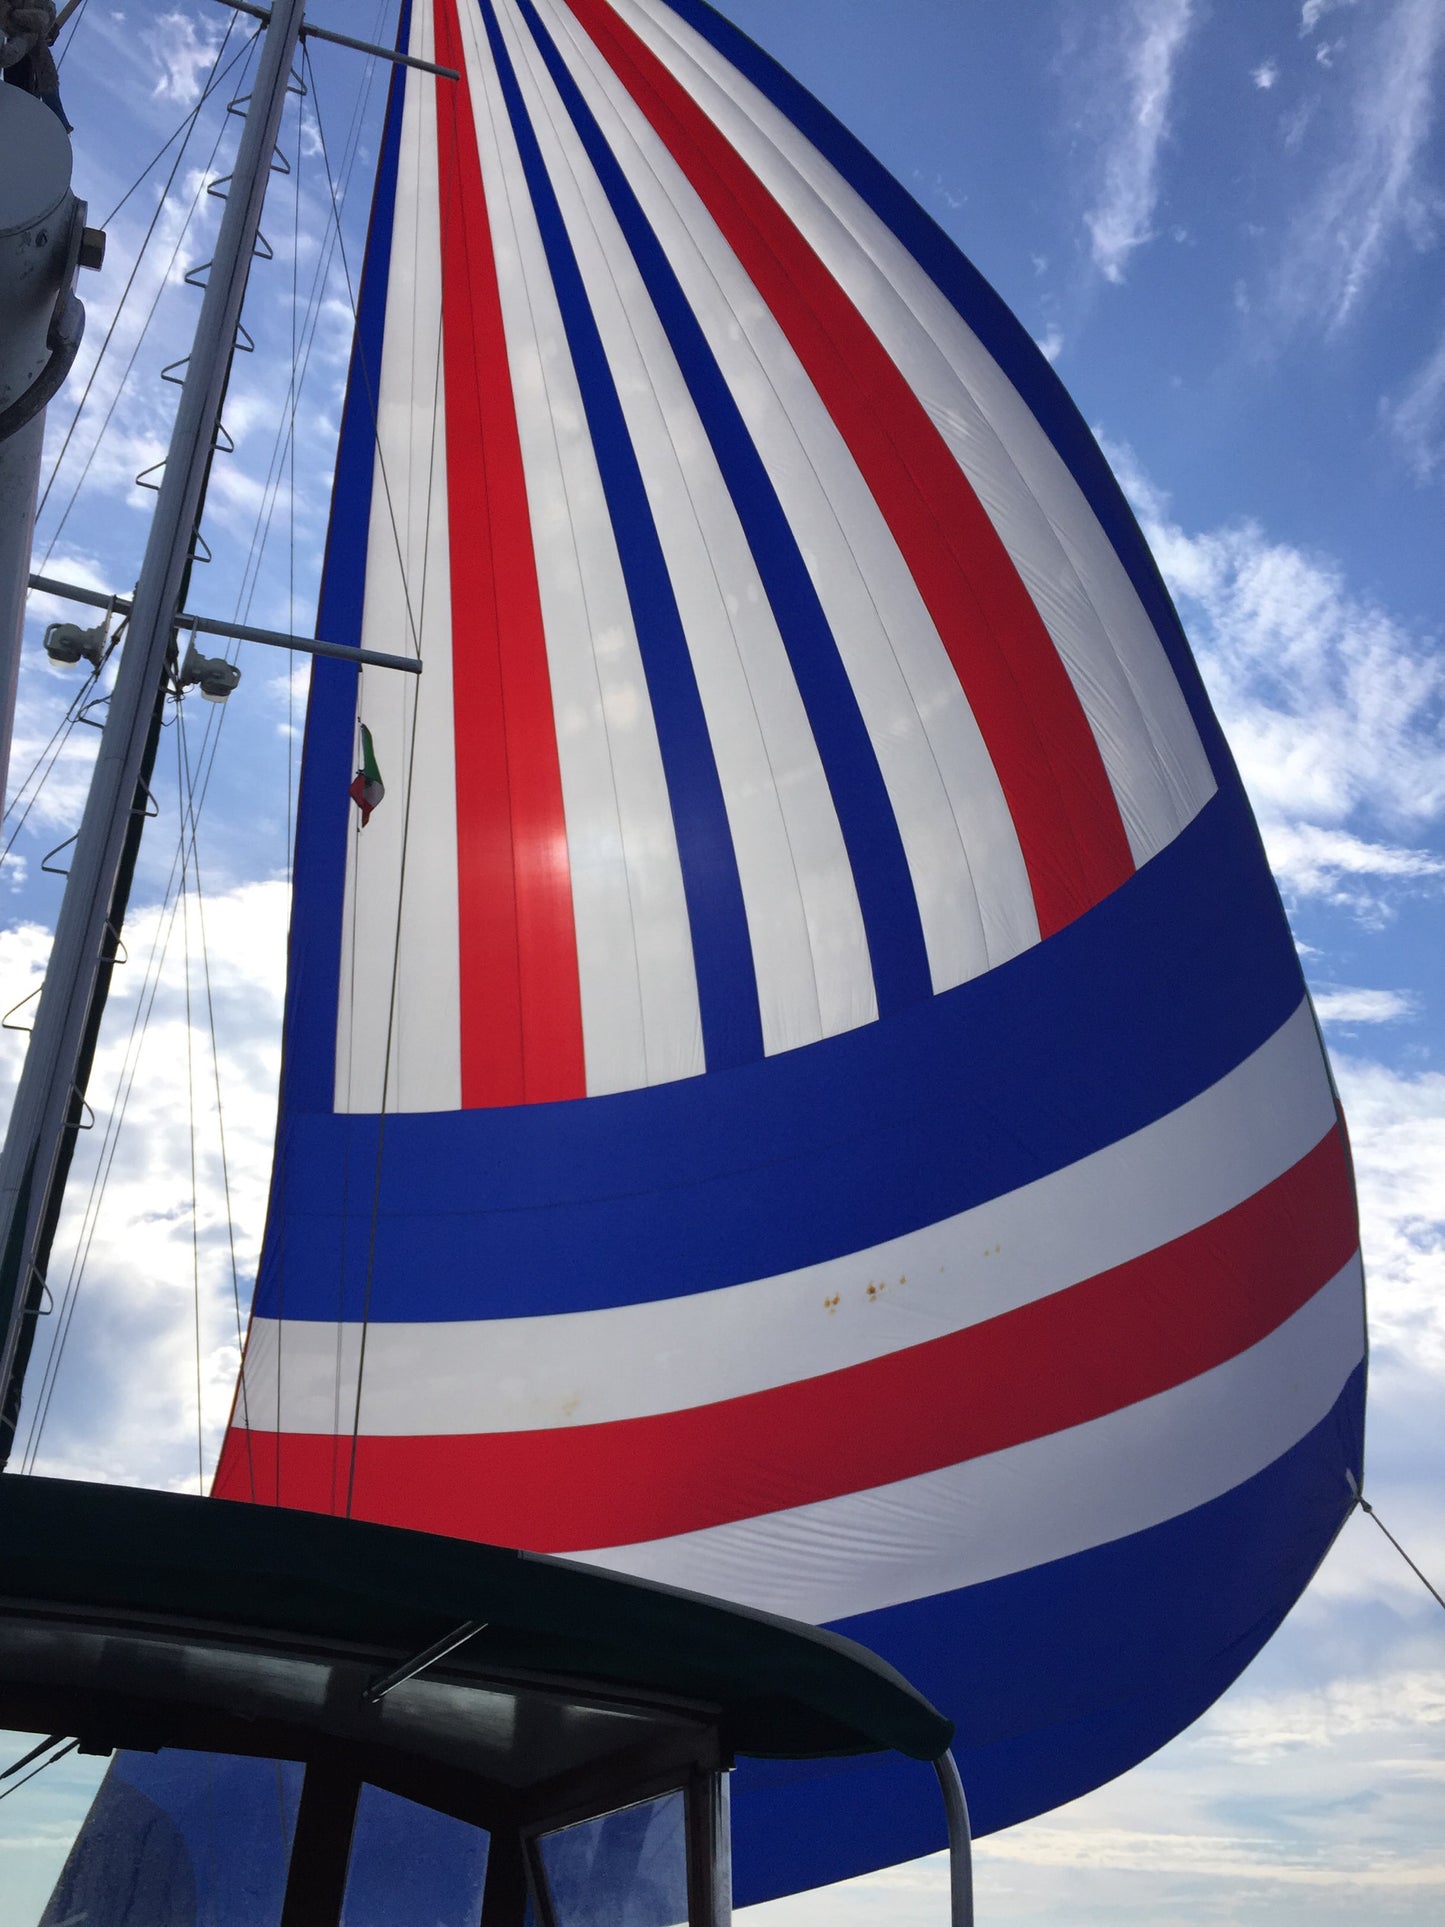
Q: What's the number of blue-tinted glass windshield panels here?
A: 3